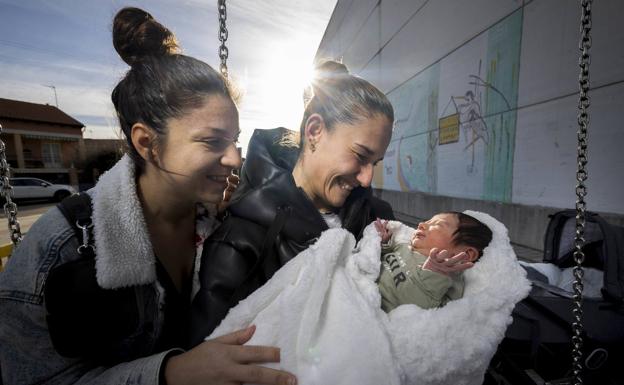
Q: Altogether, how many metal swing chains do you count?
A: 3